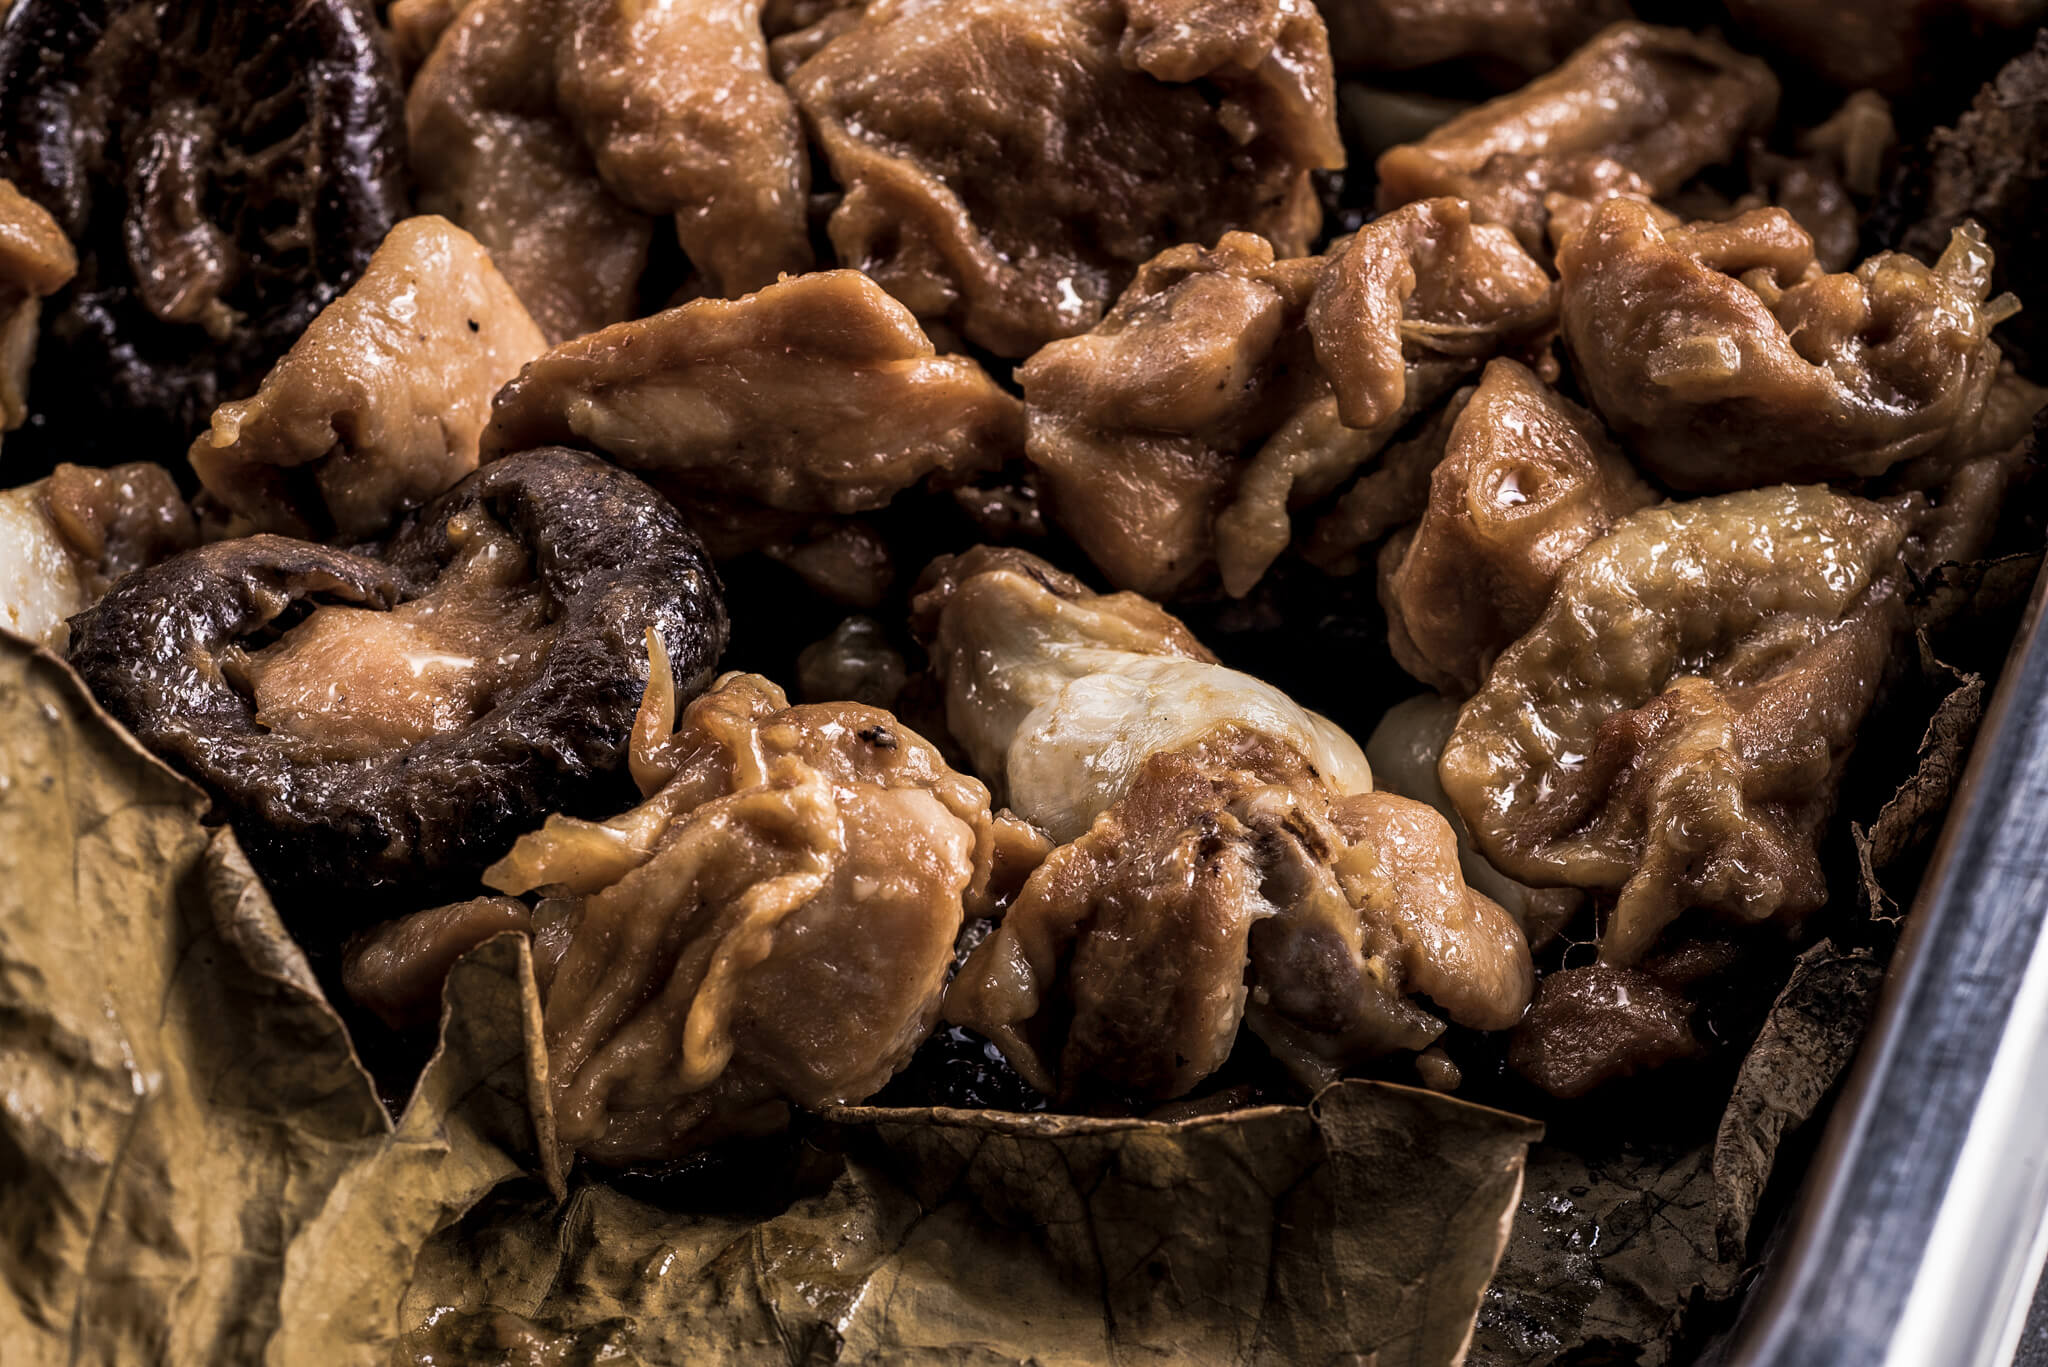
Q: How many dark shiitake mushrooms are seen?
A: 2